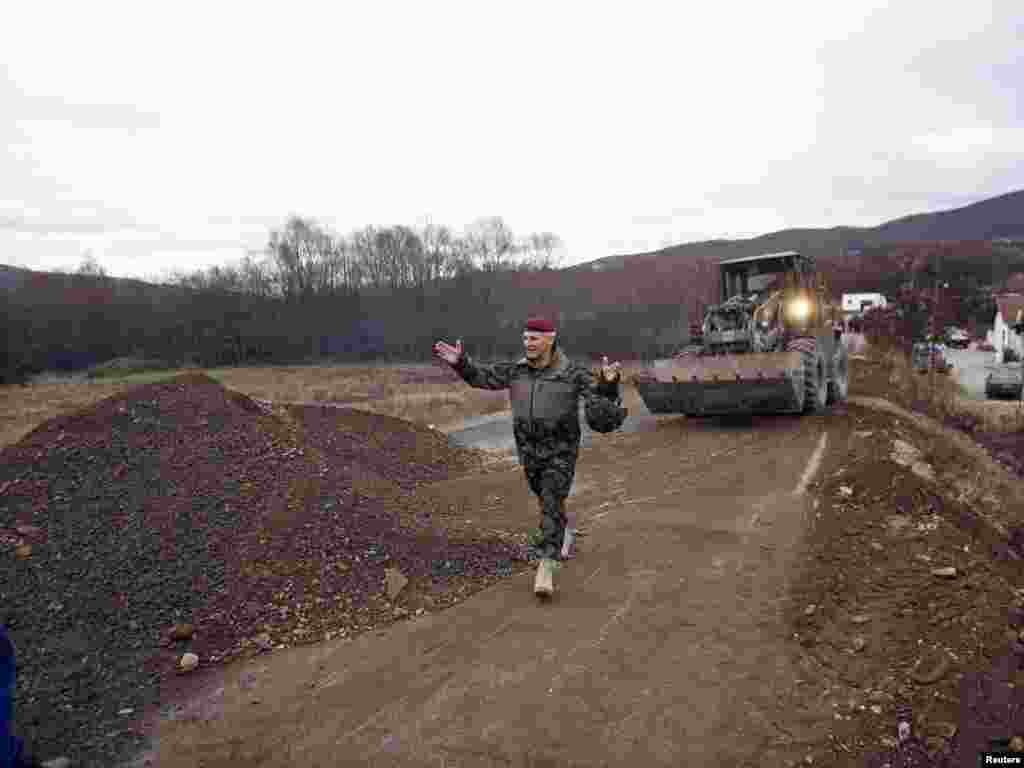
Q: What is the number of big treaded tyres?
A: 2